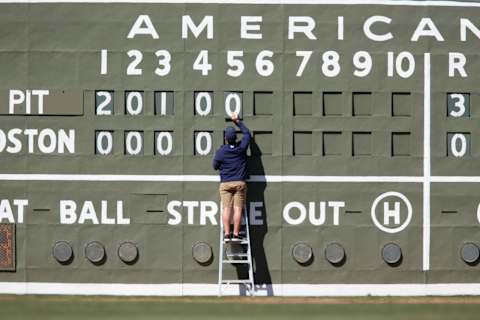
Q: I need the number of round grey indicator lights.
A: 9